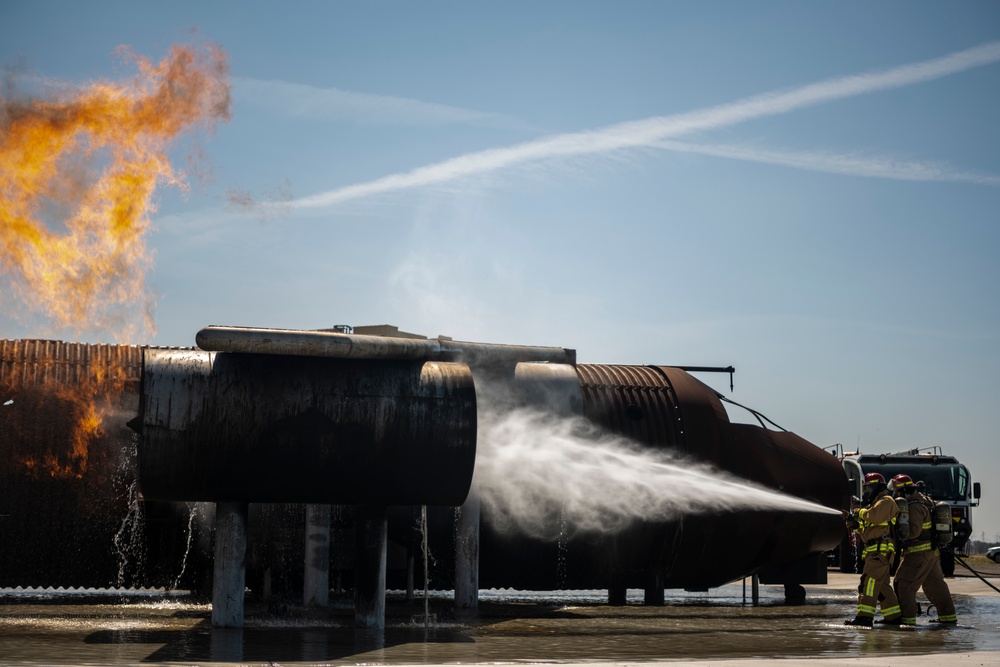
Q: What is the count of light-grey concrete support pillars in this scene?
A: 4